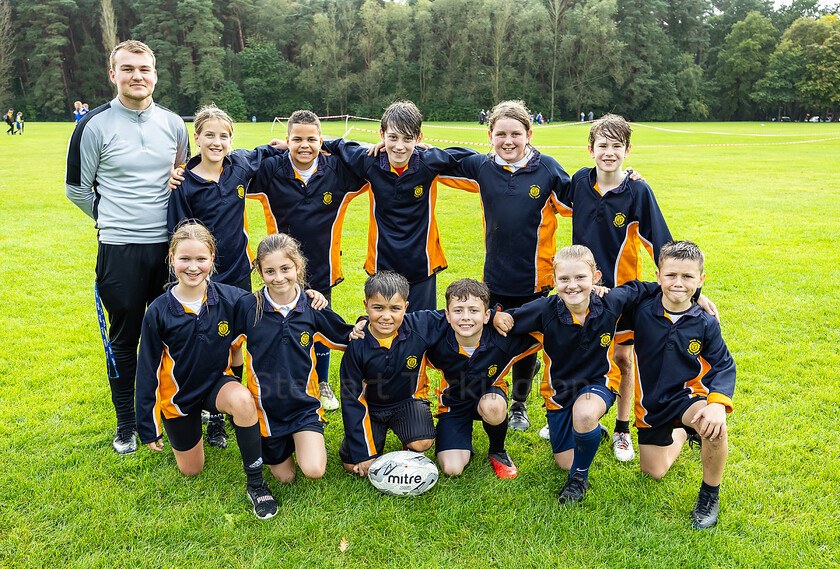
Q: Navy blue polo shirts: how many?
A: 11